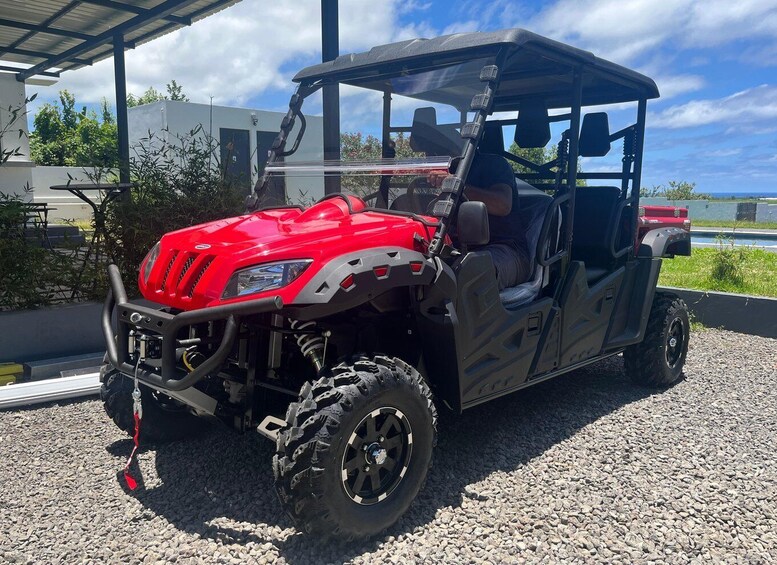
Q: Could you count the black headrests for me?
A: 4